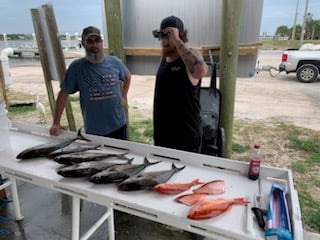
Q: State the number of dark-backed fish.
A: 6